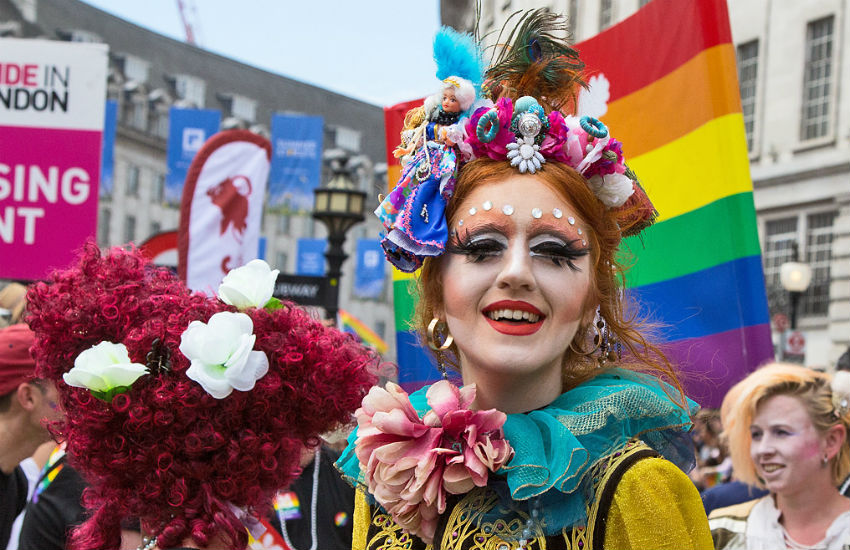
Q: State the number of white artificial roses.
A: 3